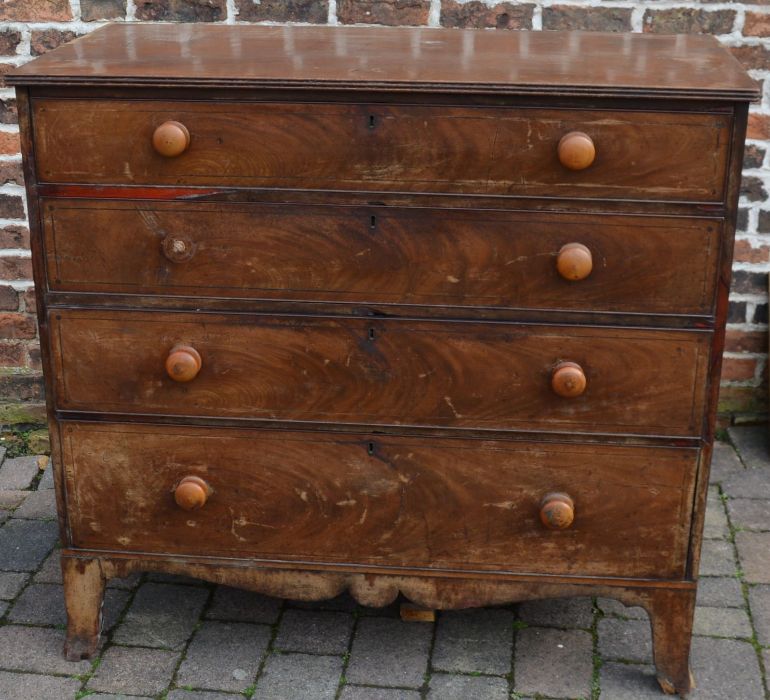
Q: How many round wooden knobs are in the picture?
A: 7